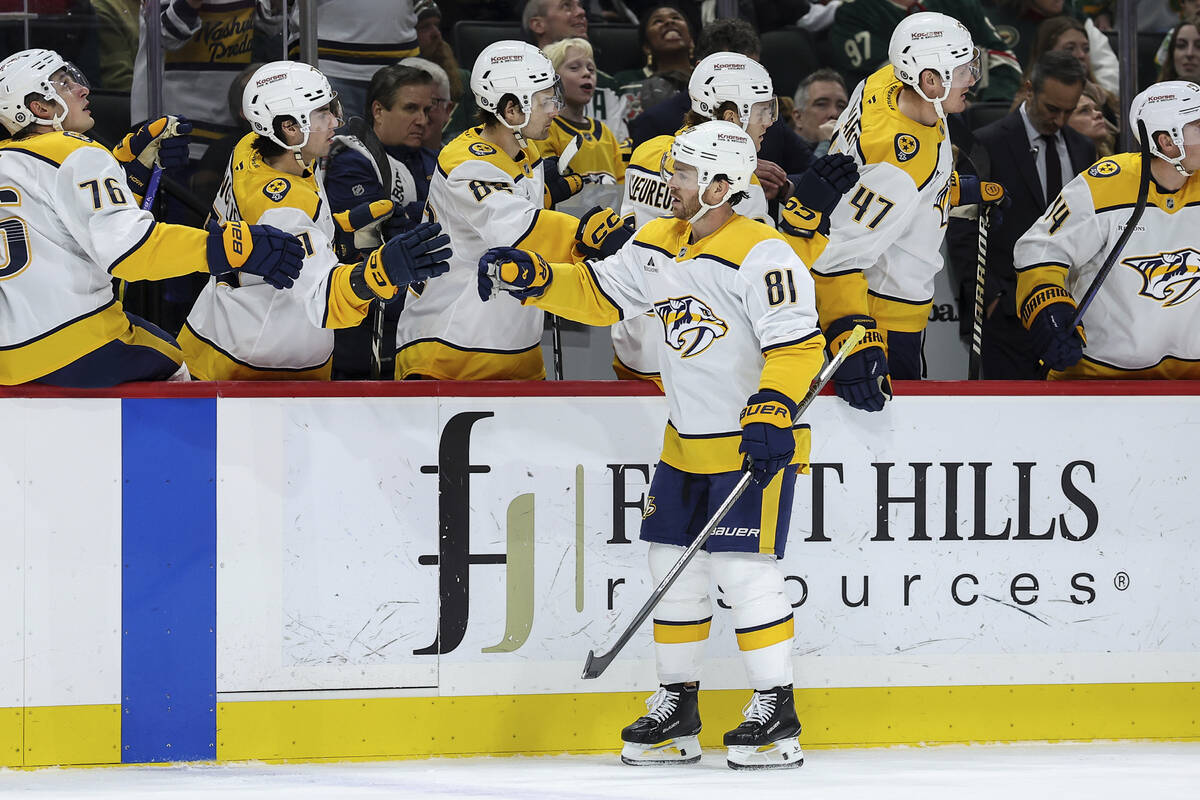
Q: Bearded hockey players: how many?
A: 1